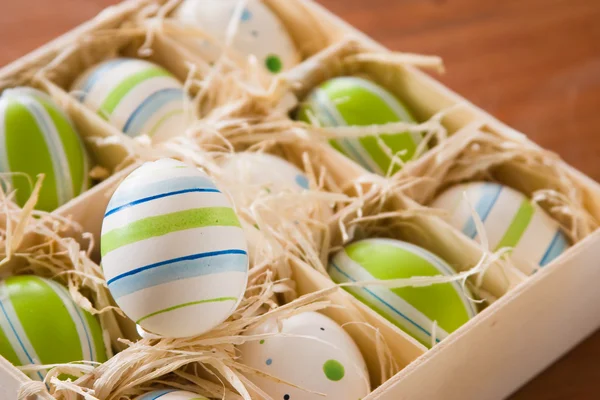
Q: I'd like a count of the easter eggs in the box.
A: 11